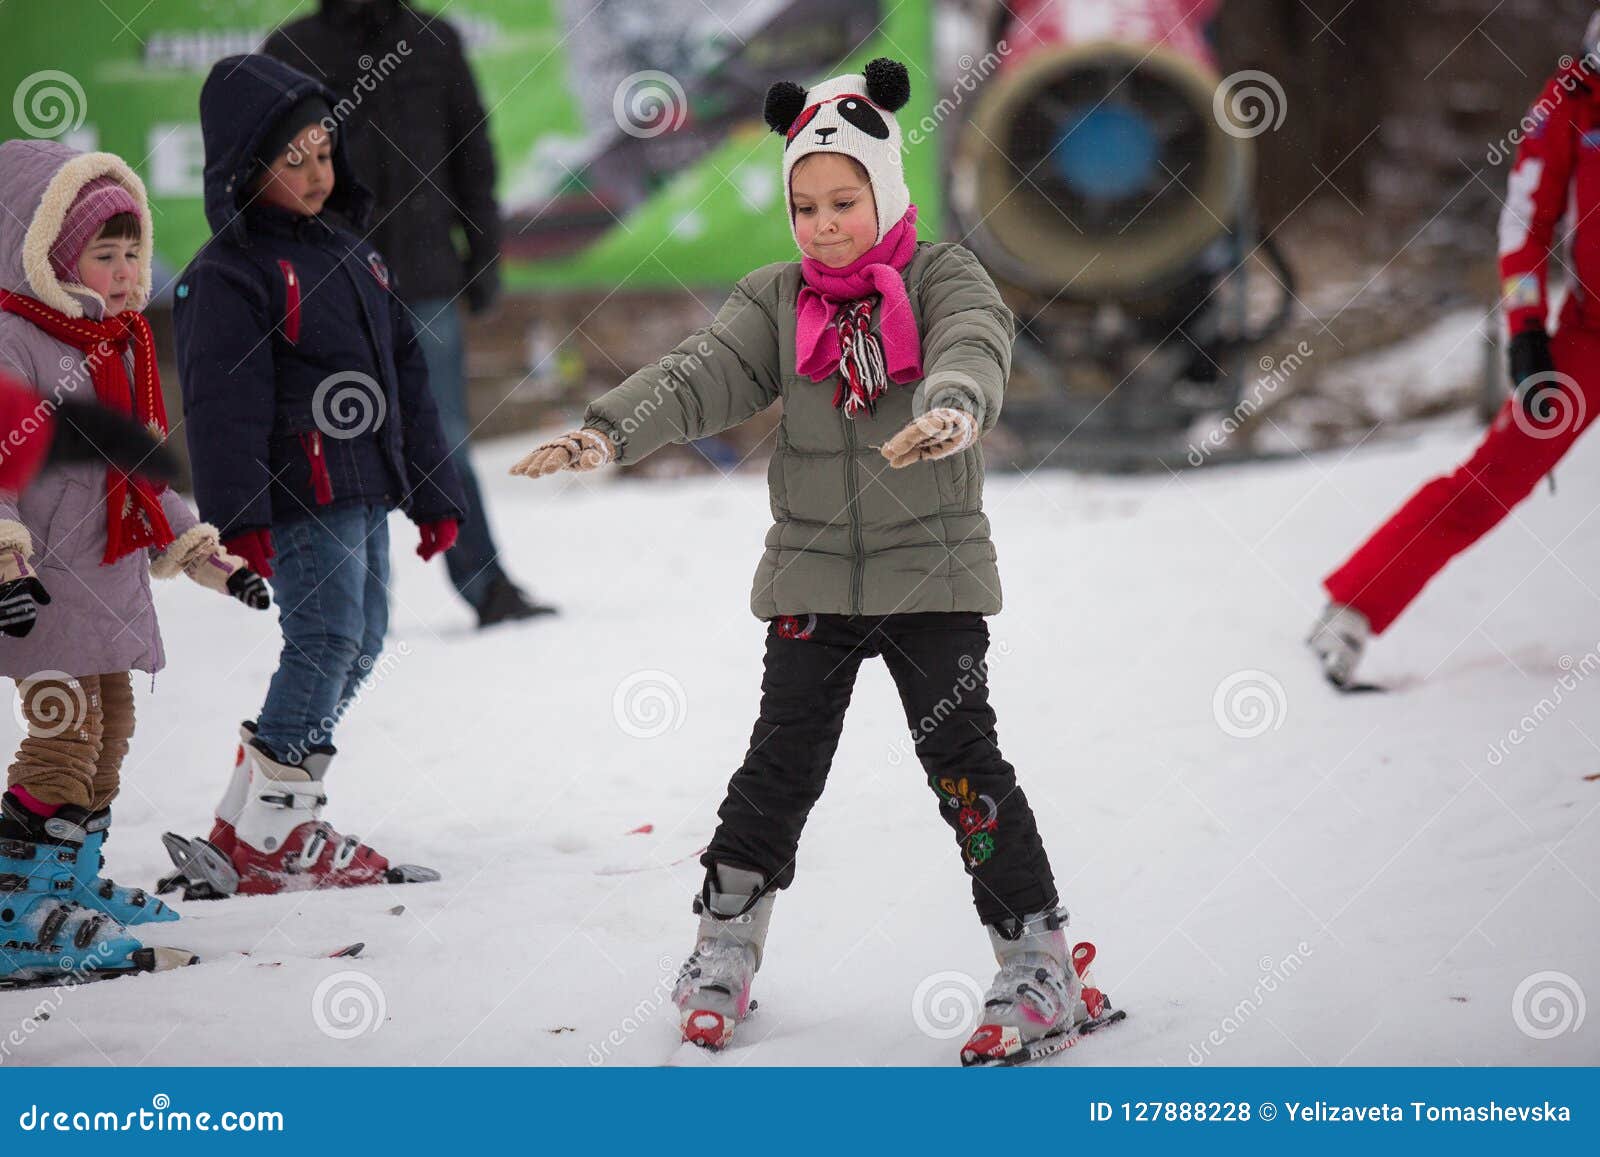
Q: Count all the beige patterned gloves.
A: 2